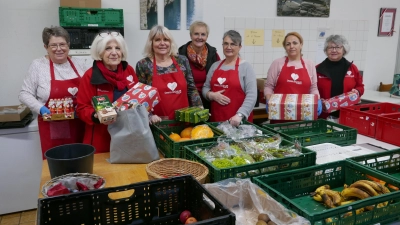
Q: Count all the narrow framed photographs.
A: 3